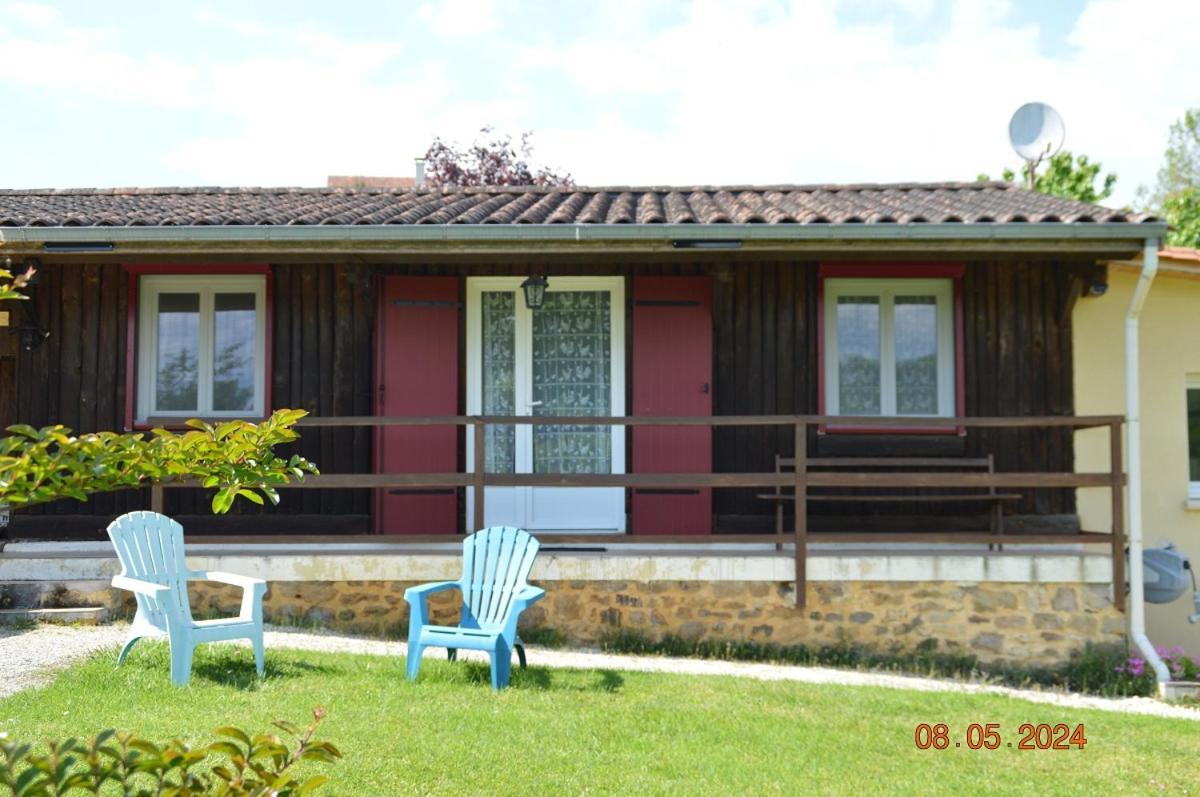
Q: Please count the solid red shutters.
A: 2